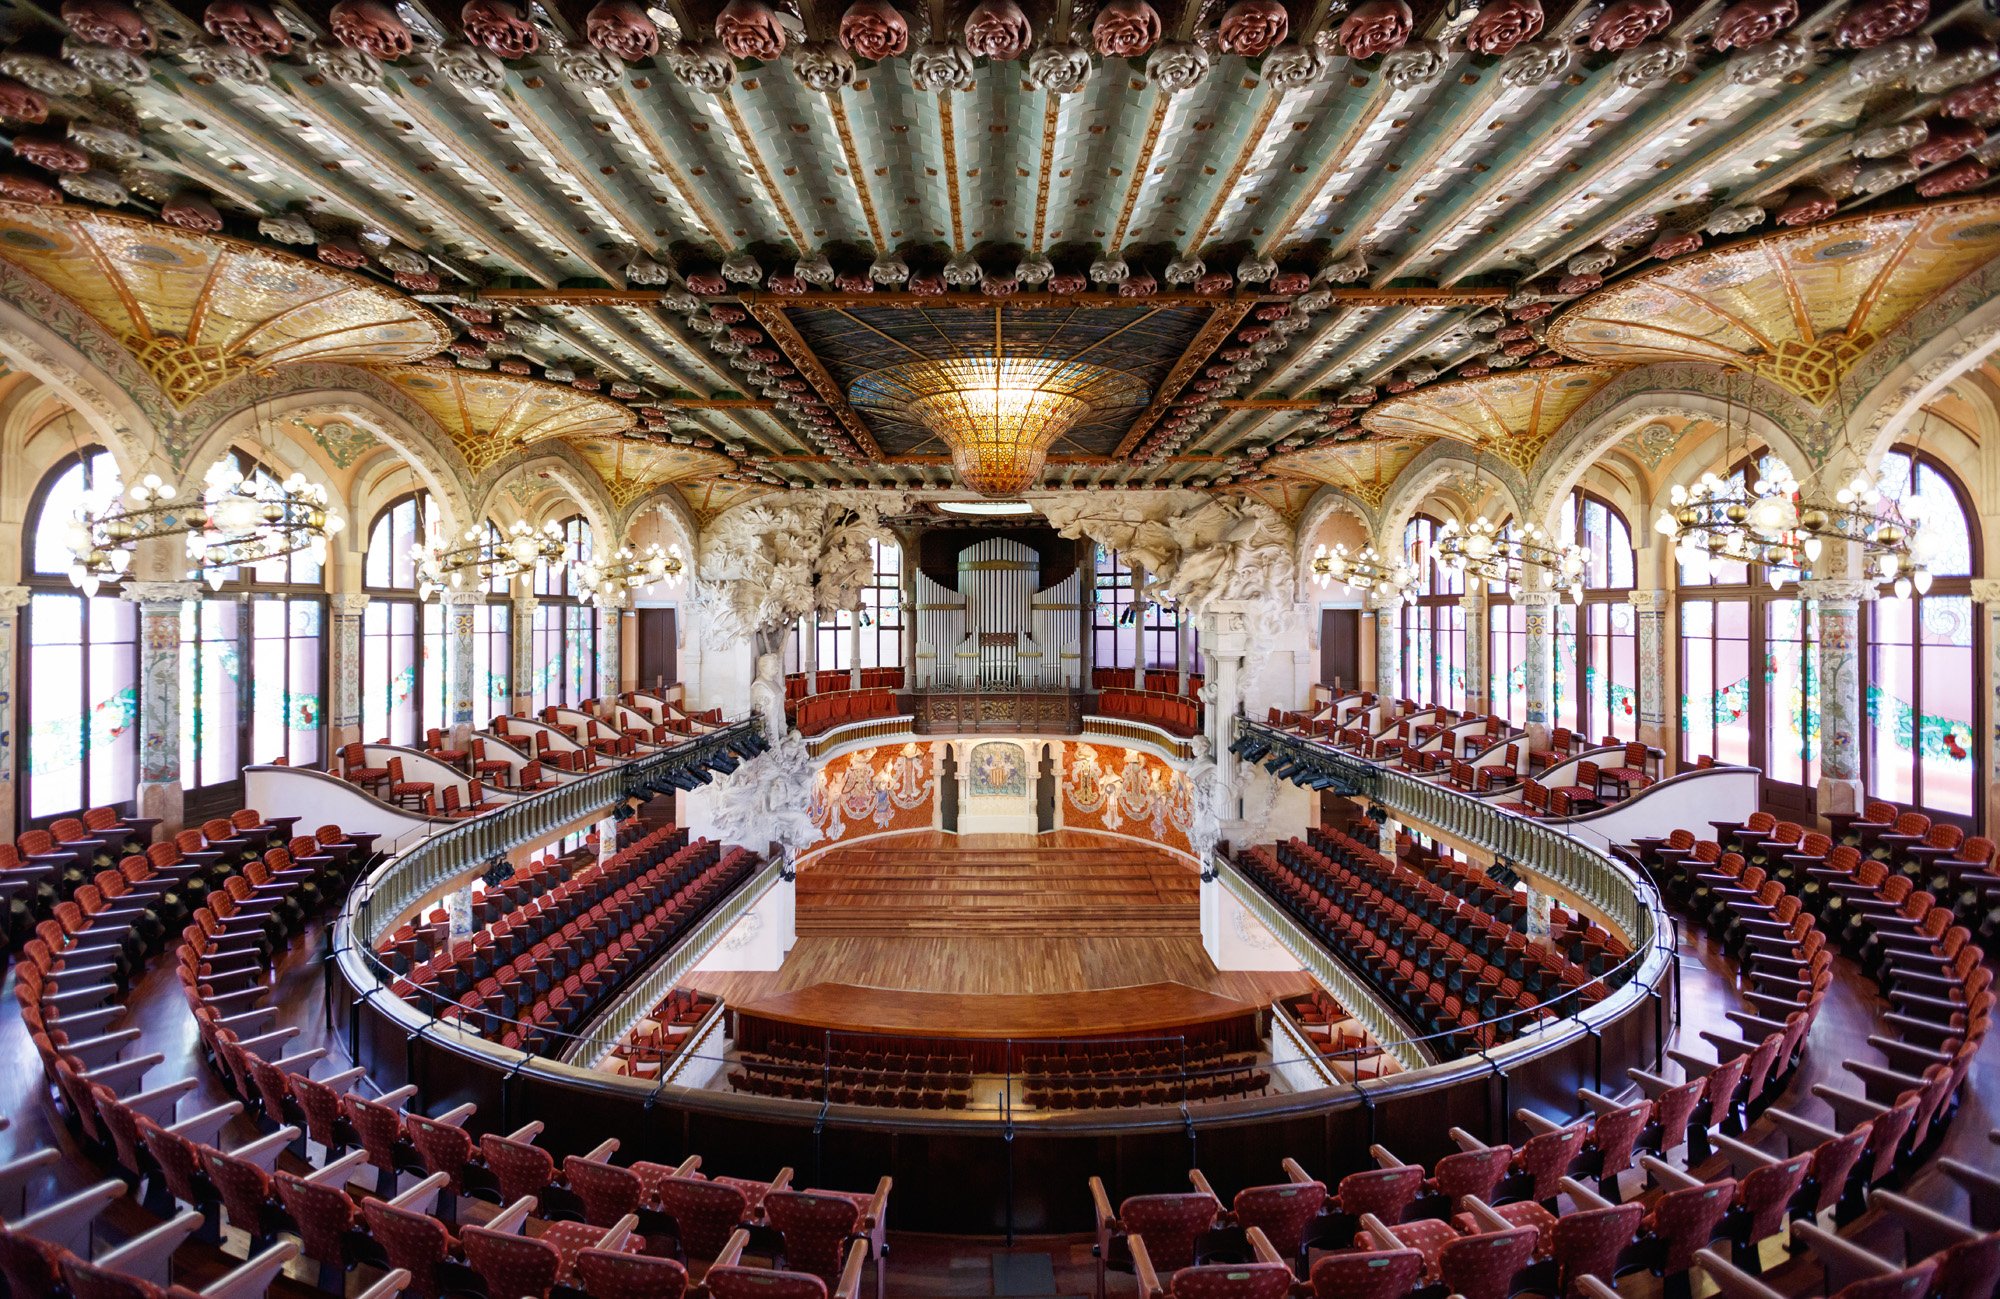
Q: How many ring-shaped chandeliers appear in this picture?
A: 6